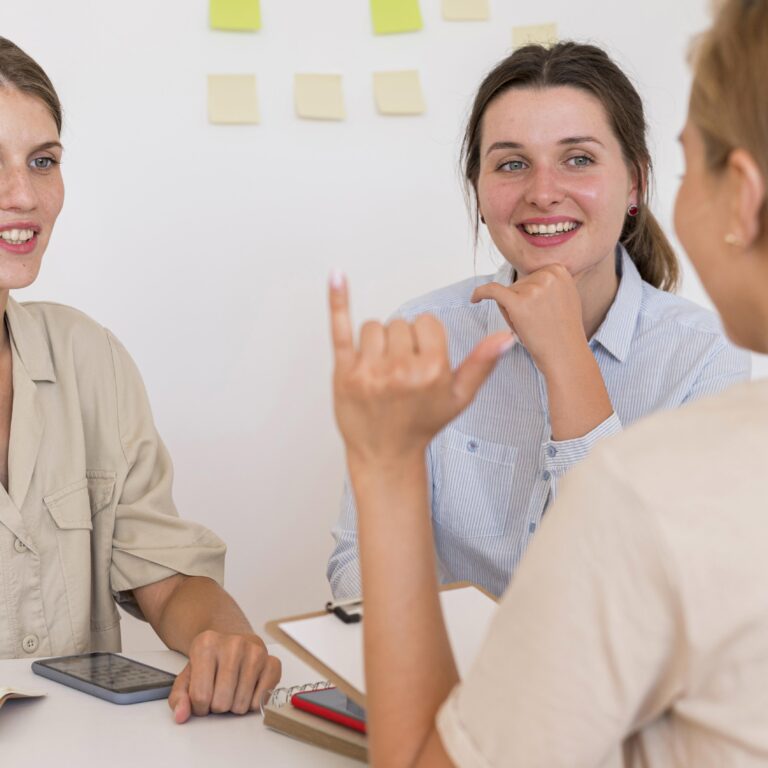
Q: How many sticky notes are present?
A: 7